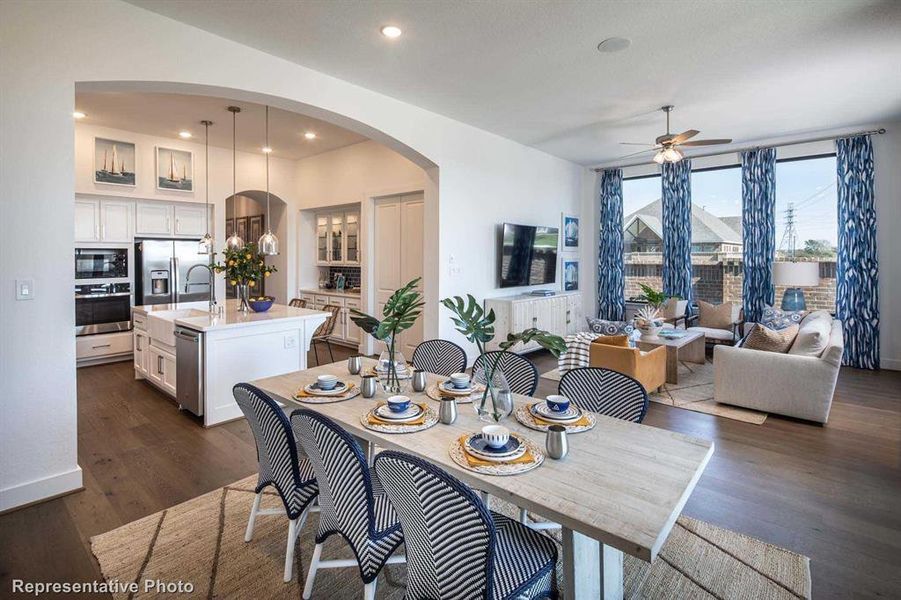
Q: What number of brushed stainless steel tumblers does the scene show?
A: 6